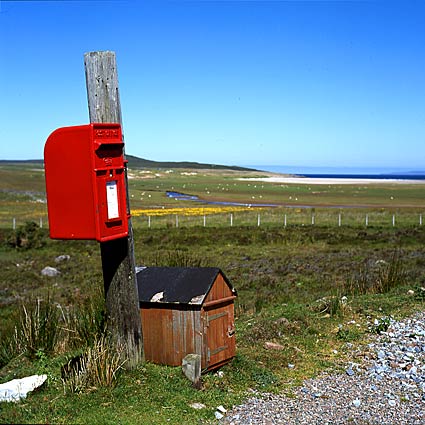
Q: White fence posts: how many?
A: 13